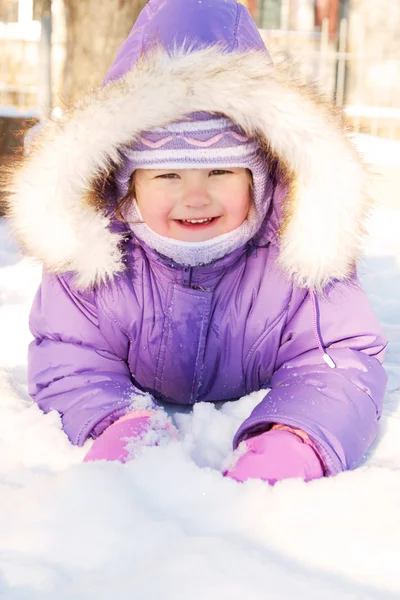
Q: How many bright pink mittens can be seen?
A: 2